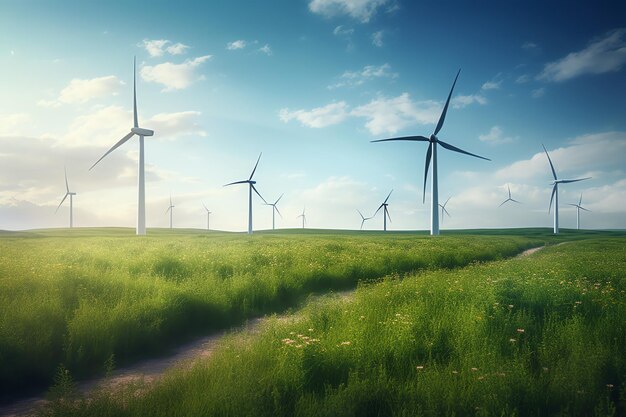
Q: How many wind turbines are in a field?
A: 14